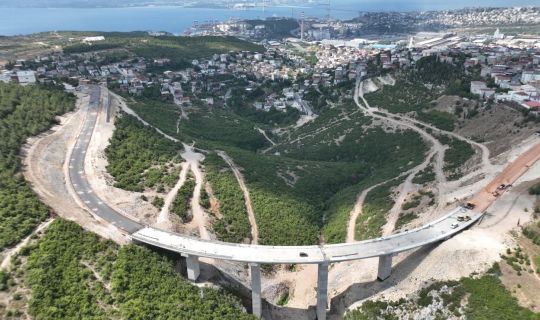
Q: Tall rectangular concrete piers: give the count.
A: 4